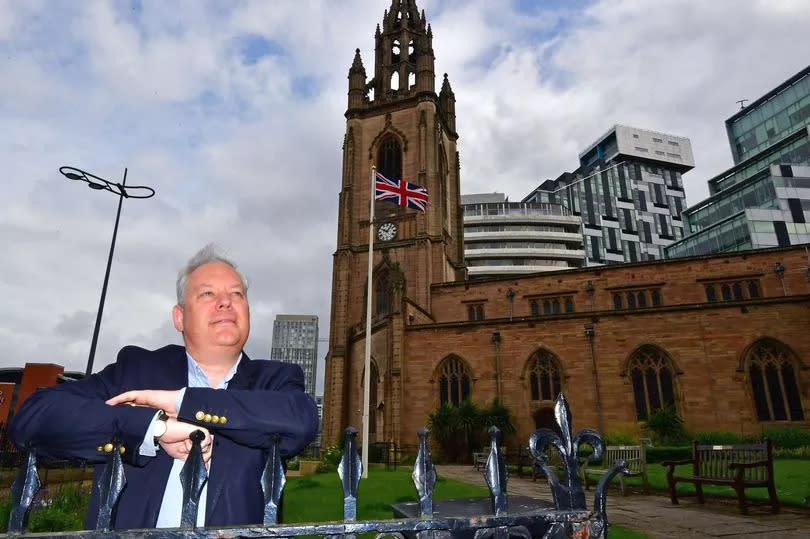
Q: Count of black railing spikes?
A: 7